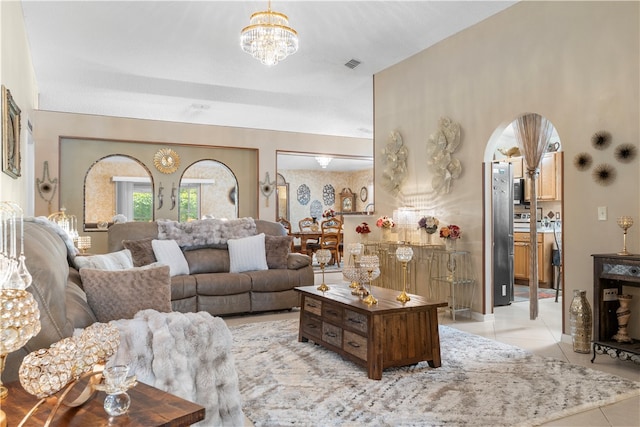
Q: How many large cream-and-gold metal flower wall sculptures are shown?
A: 2